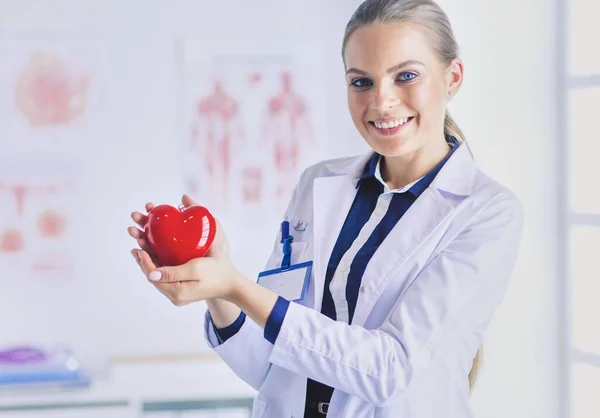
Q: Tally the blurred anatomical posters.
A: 3